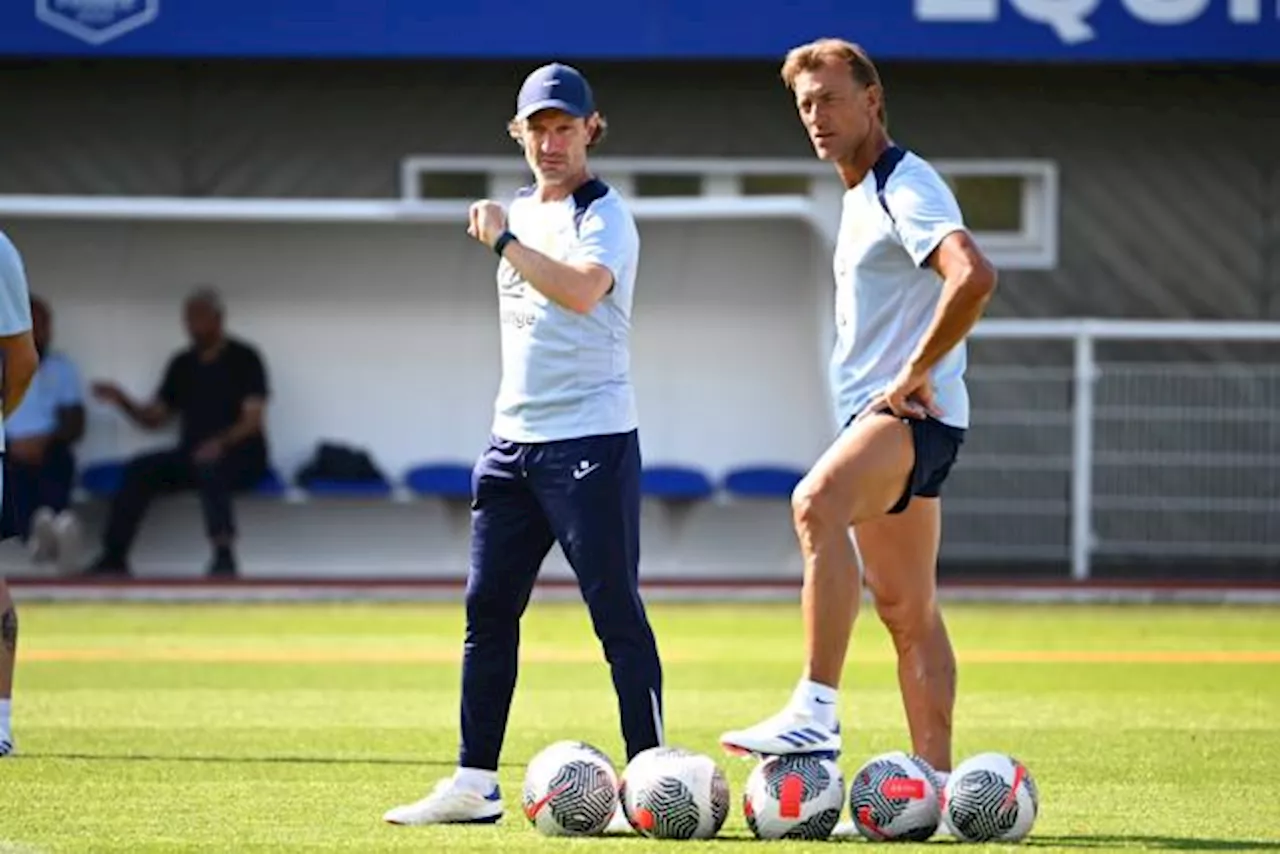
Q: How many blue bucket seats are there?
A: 6